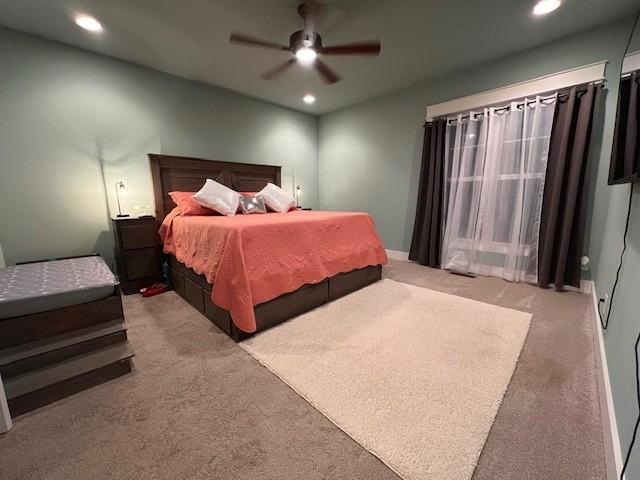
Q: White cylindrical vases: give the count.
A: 0